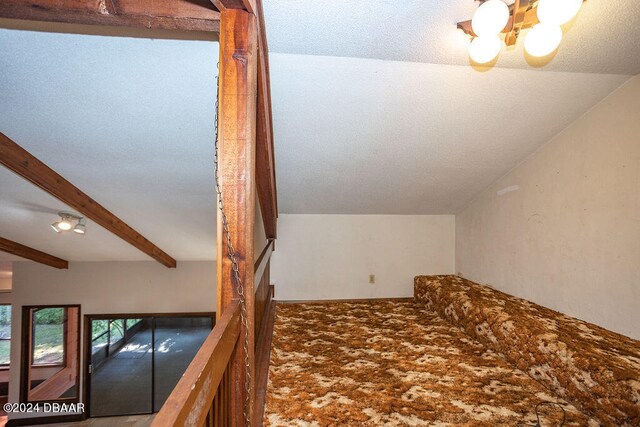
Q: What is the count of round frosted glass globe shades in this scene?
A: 4